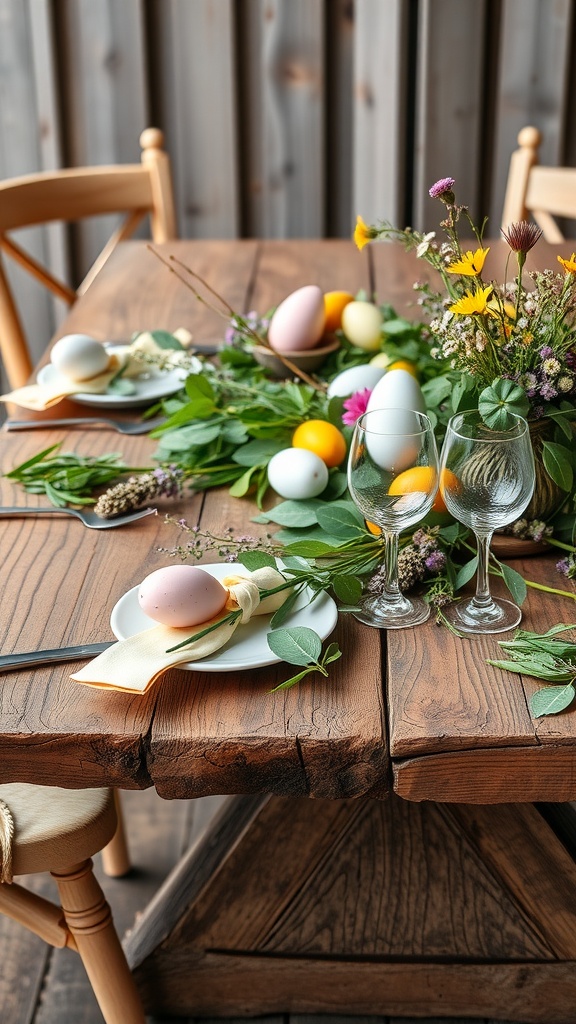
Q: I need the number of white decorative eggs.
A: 4